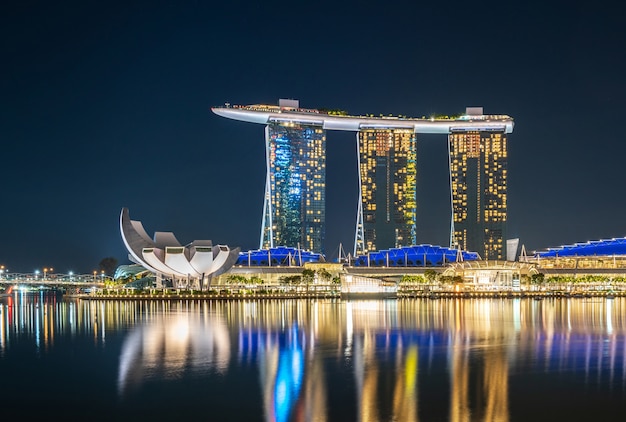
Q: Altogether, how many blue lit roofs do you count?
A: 3